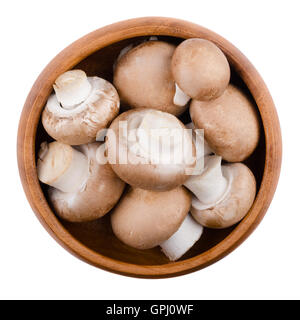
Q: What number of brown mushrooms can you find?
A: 8